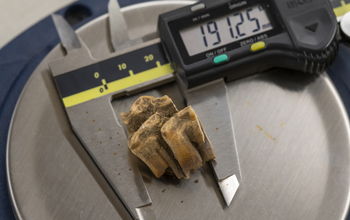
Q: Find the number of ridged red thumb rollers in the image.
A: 0